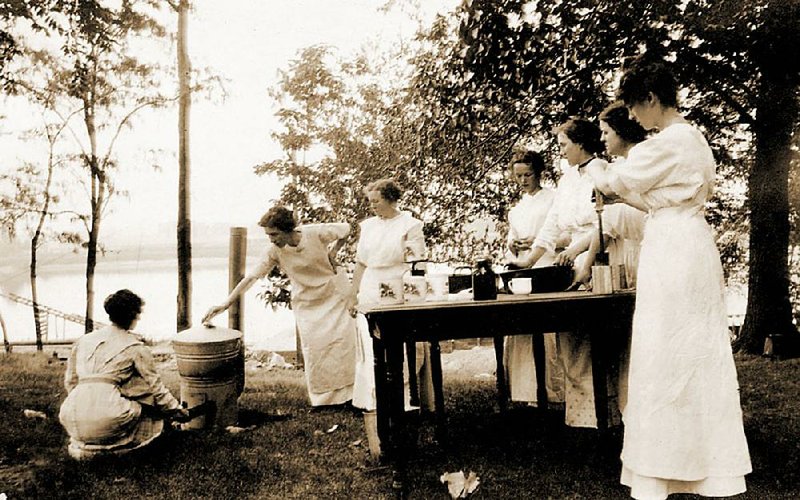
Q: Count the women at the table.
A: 5